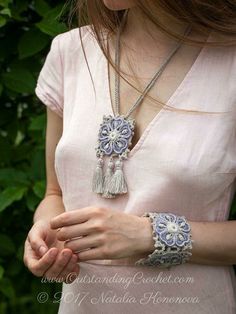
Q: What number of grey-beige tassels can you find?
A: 3